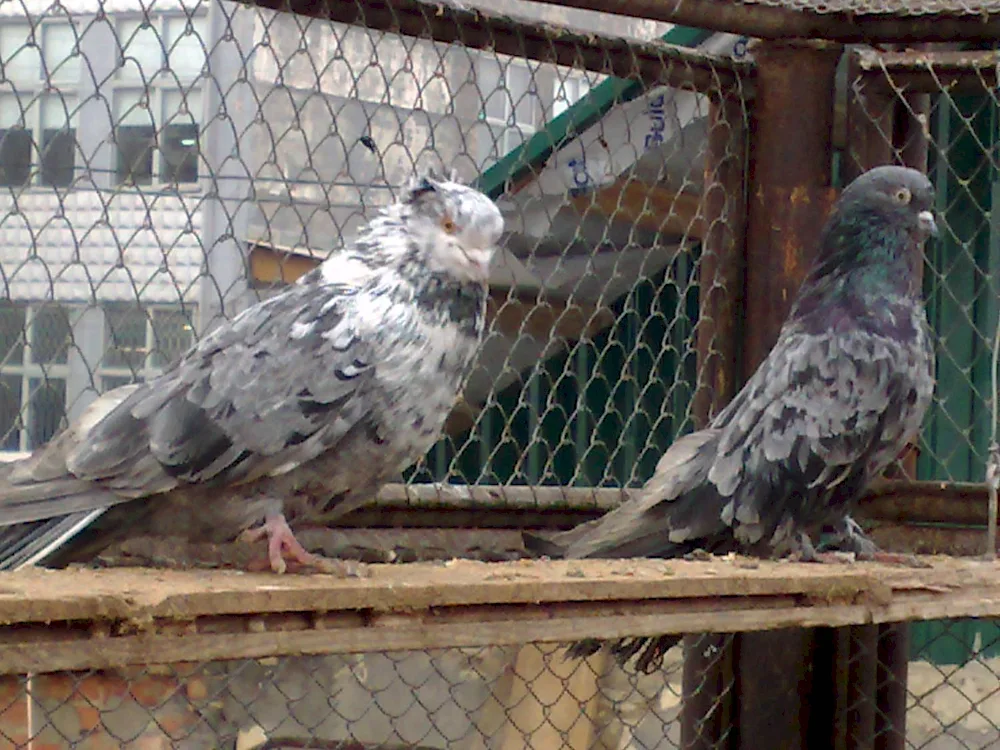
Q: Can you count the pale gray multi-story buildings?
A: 1